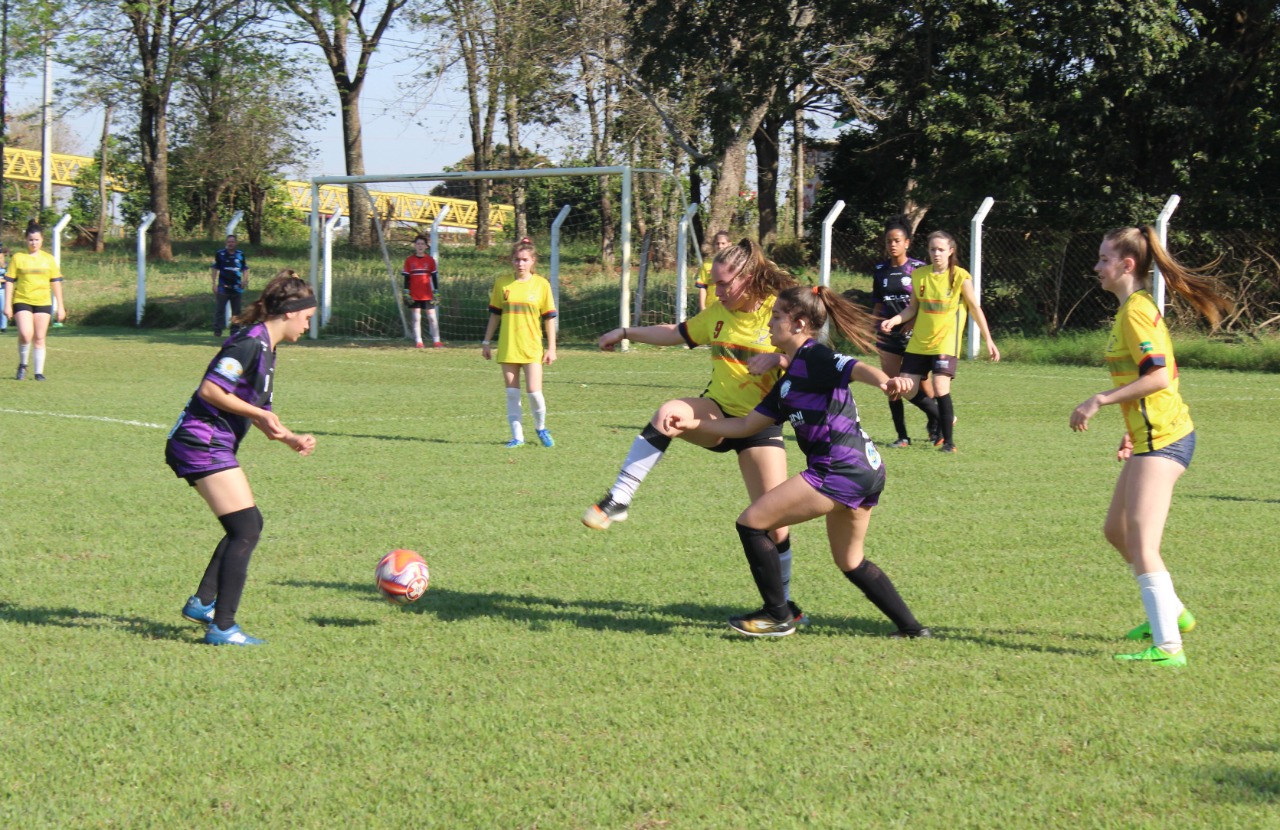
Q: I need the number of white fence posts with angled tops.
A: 10